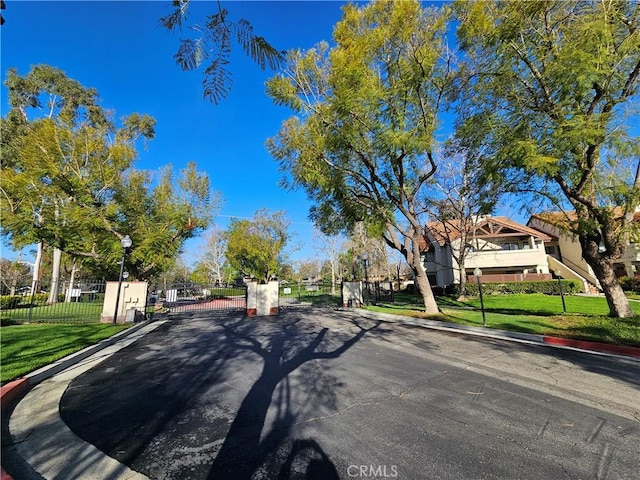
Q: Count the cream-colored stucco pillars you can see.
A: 3